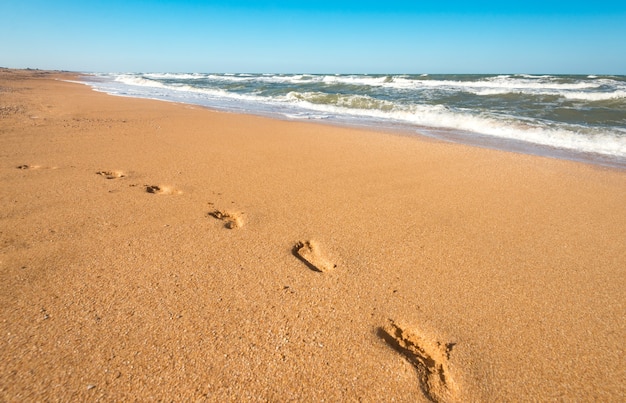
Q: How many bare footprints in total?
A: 6